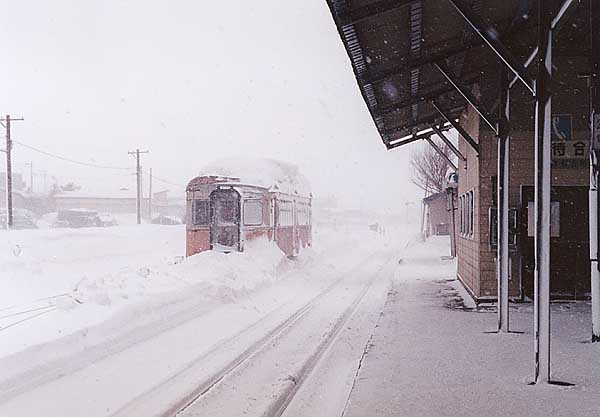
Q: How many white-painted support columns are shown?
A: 3